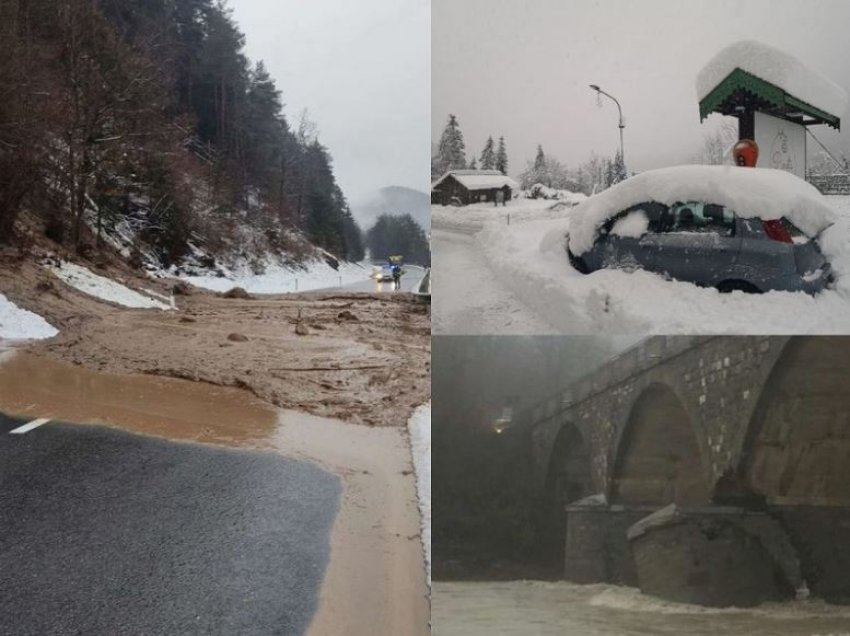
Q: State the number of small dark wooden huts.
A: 1